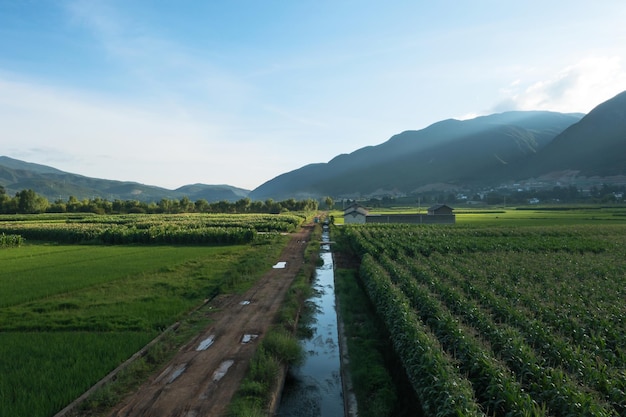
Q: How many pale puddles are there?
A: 6